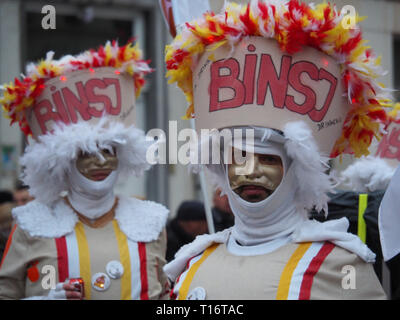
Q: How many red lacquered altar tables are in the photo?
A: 0